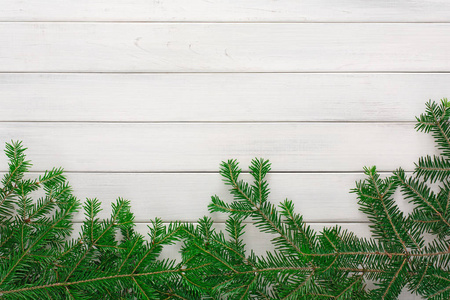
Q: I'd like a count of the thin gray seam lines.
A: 5